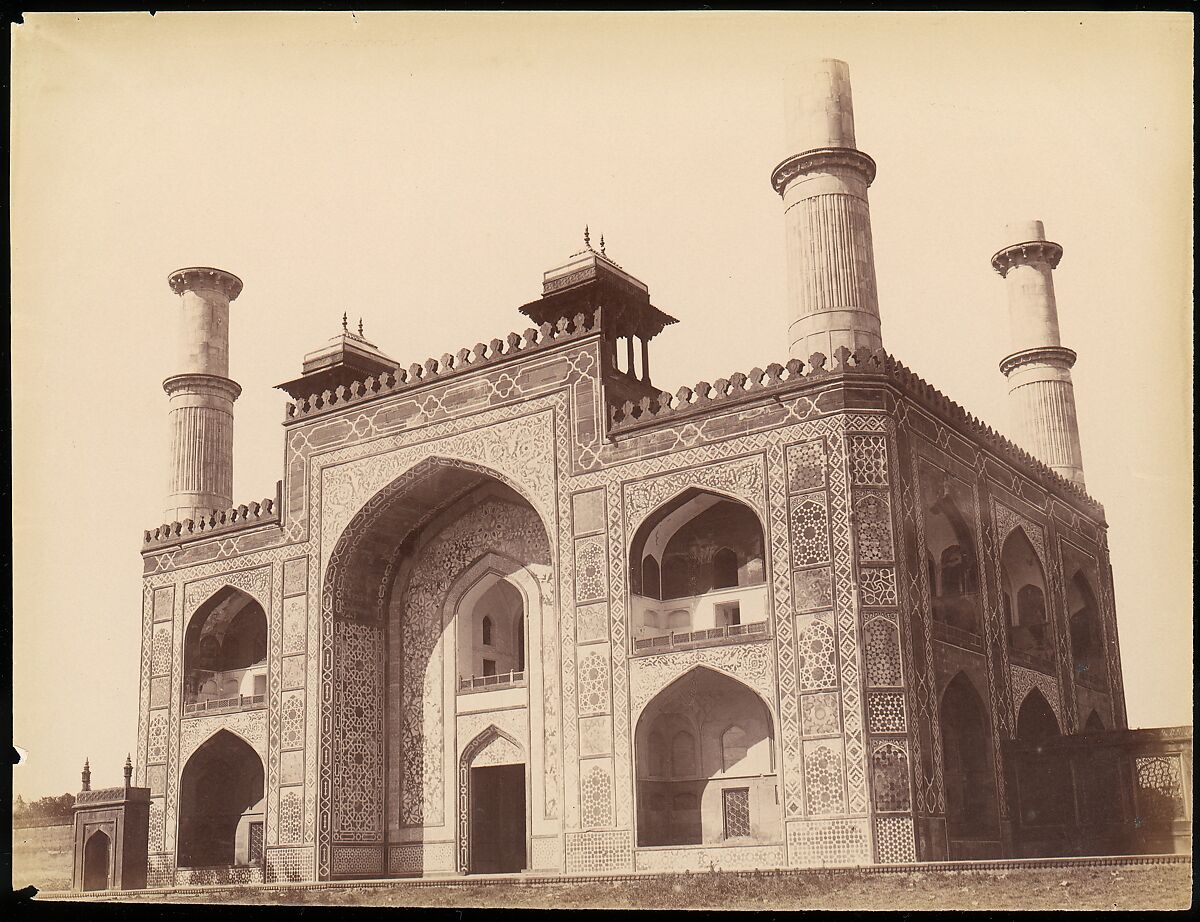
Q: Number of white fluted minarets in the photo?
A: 3